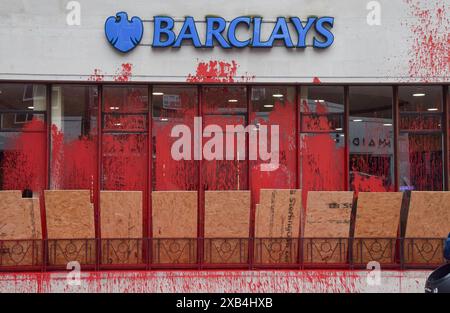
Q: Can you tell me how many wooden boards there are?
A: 9